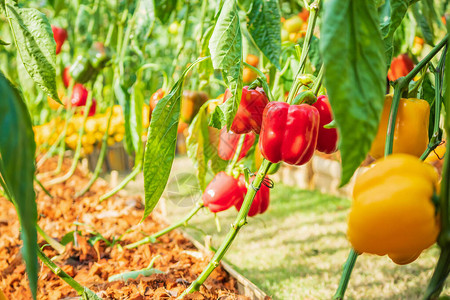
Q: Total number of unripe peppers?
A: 2